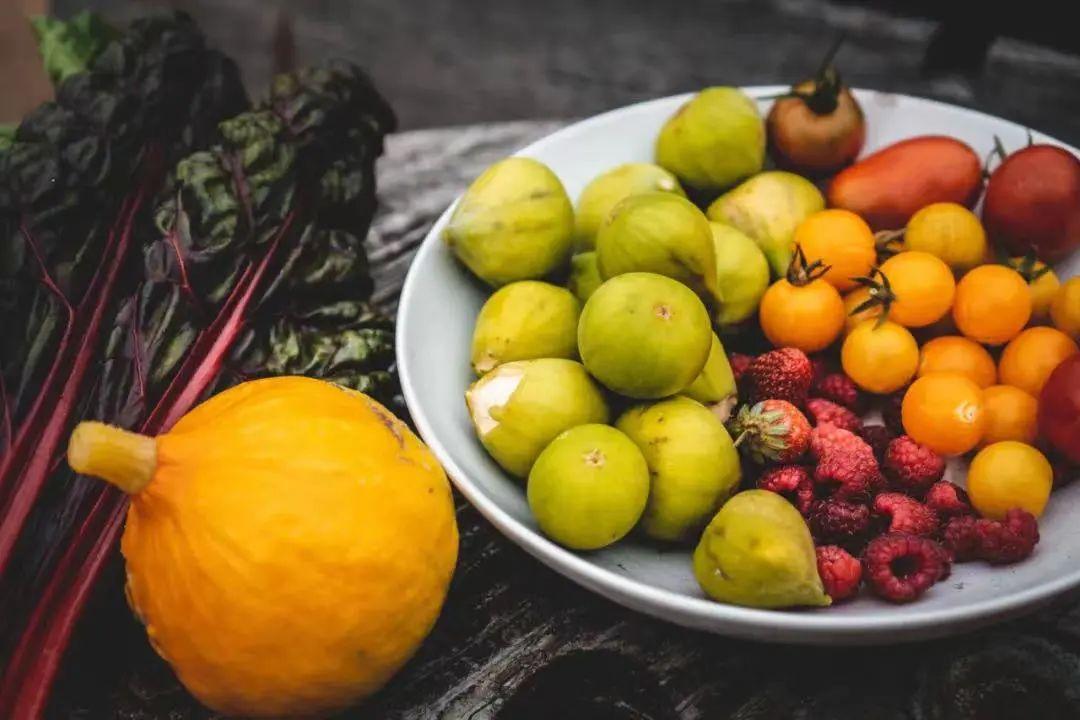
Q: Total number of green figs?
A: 14